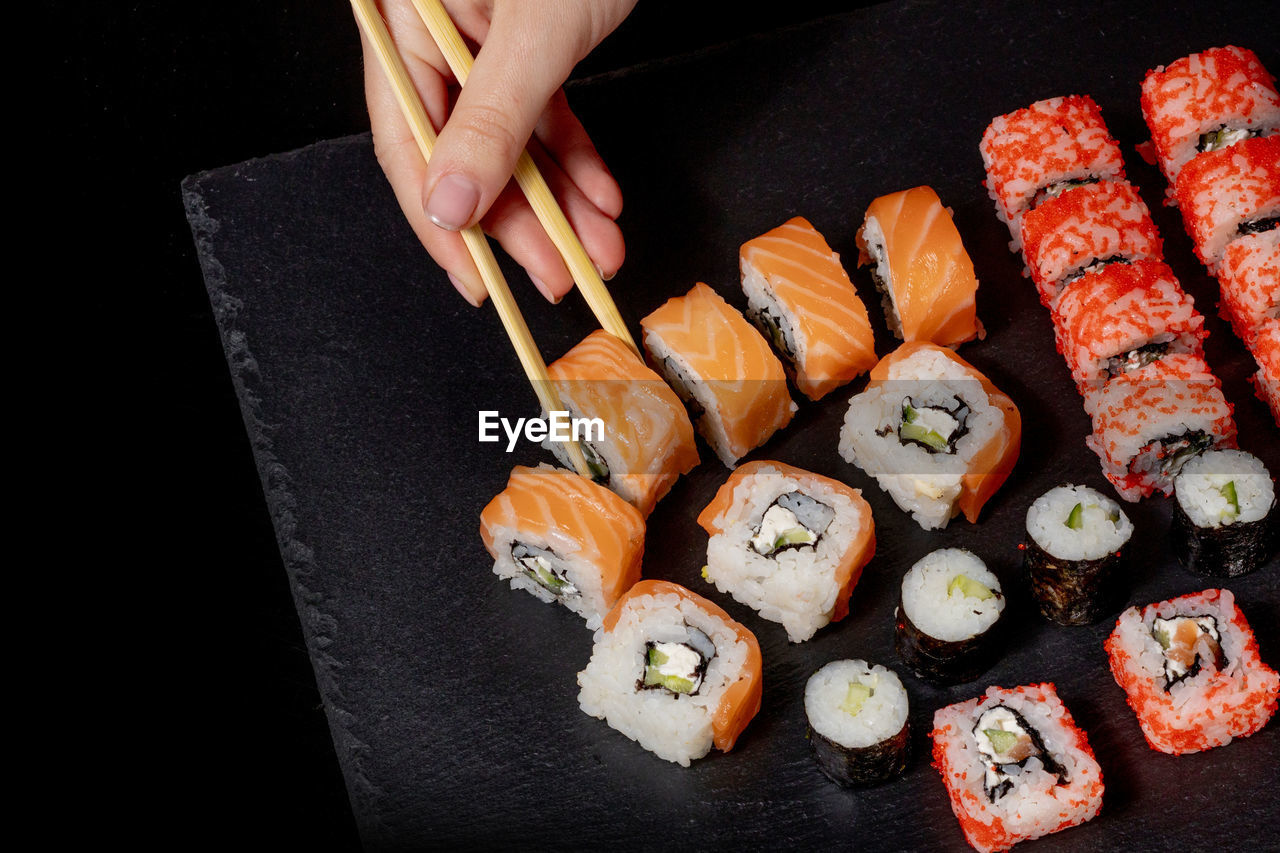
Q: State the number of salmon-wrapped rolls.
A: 8